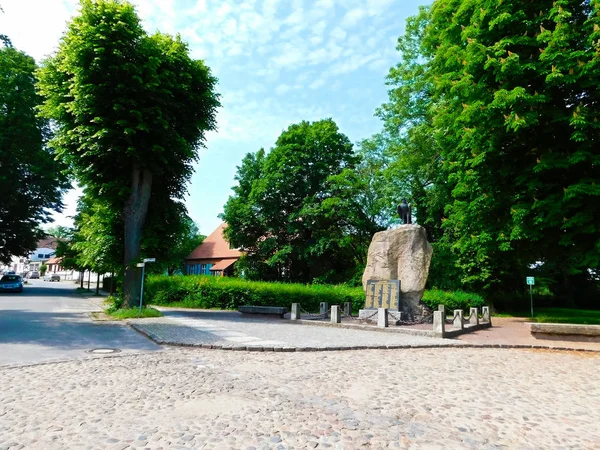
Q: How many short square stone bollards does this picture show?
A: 10